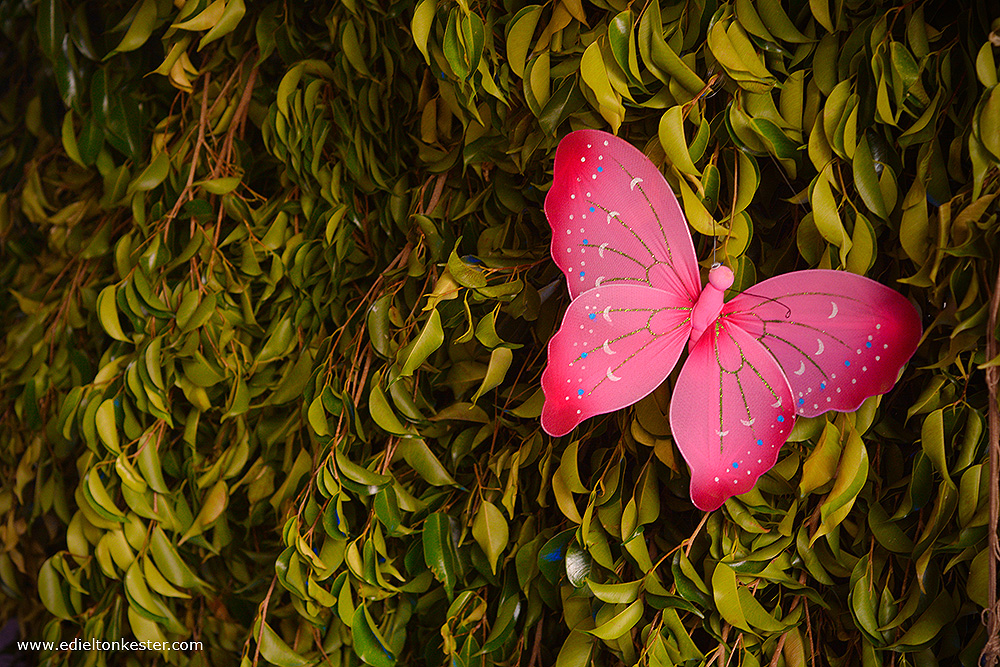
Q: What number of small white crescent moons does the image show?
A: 13